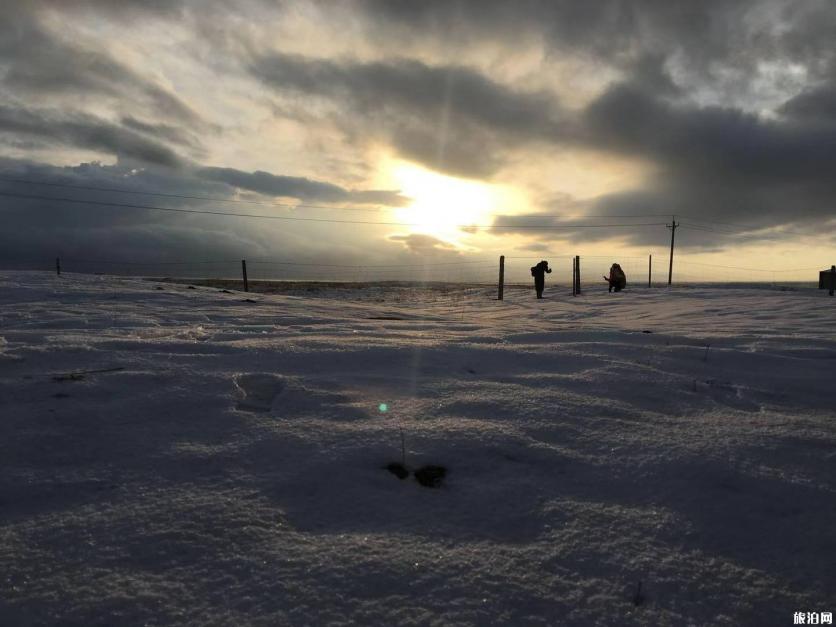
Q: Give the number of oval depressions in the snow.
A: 2